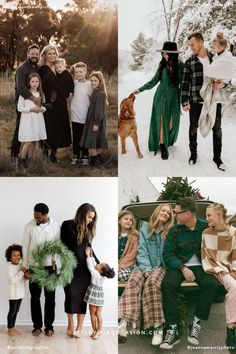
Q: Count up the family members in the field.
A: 6